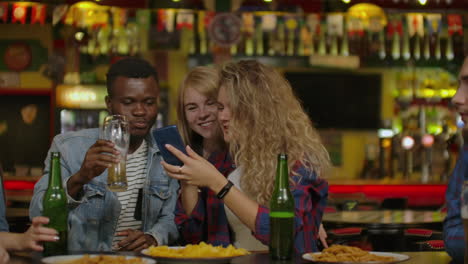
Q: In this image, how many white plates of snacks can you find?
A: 3